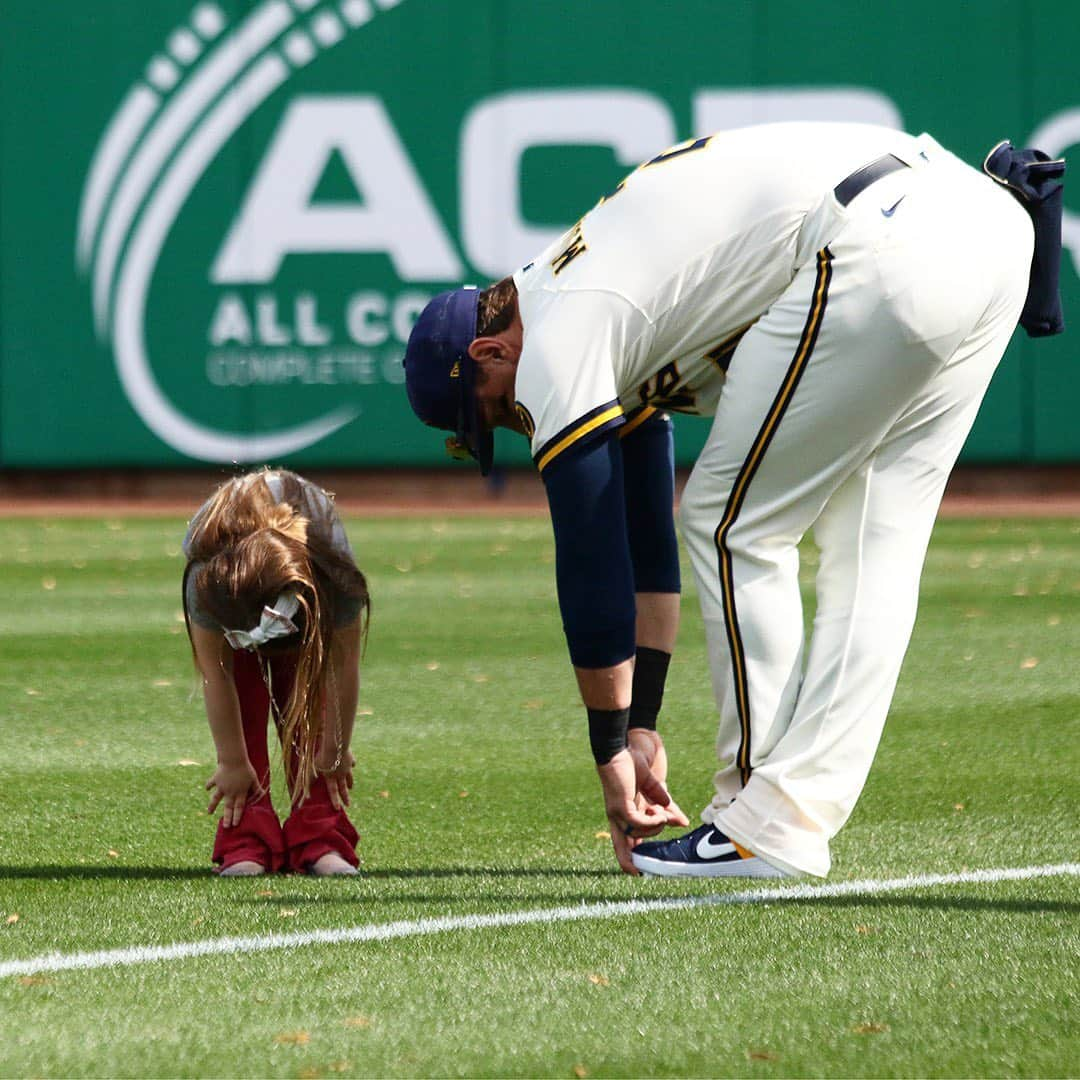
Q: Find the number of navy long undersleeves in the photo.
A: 2